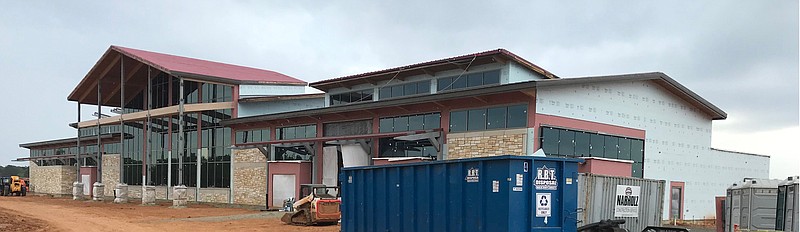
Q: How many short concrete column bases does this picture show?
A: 5